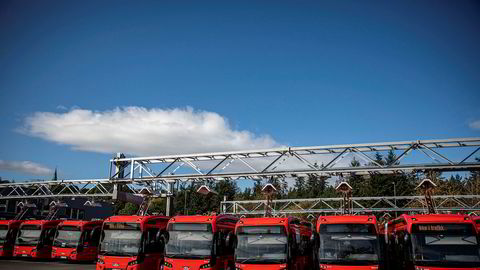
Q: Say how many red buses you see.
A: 8